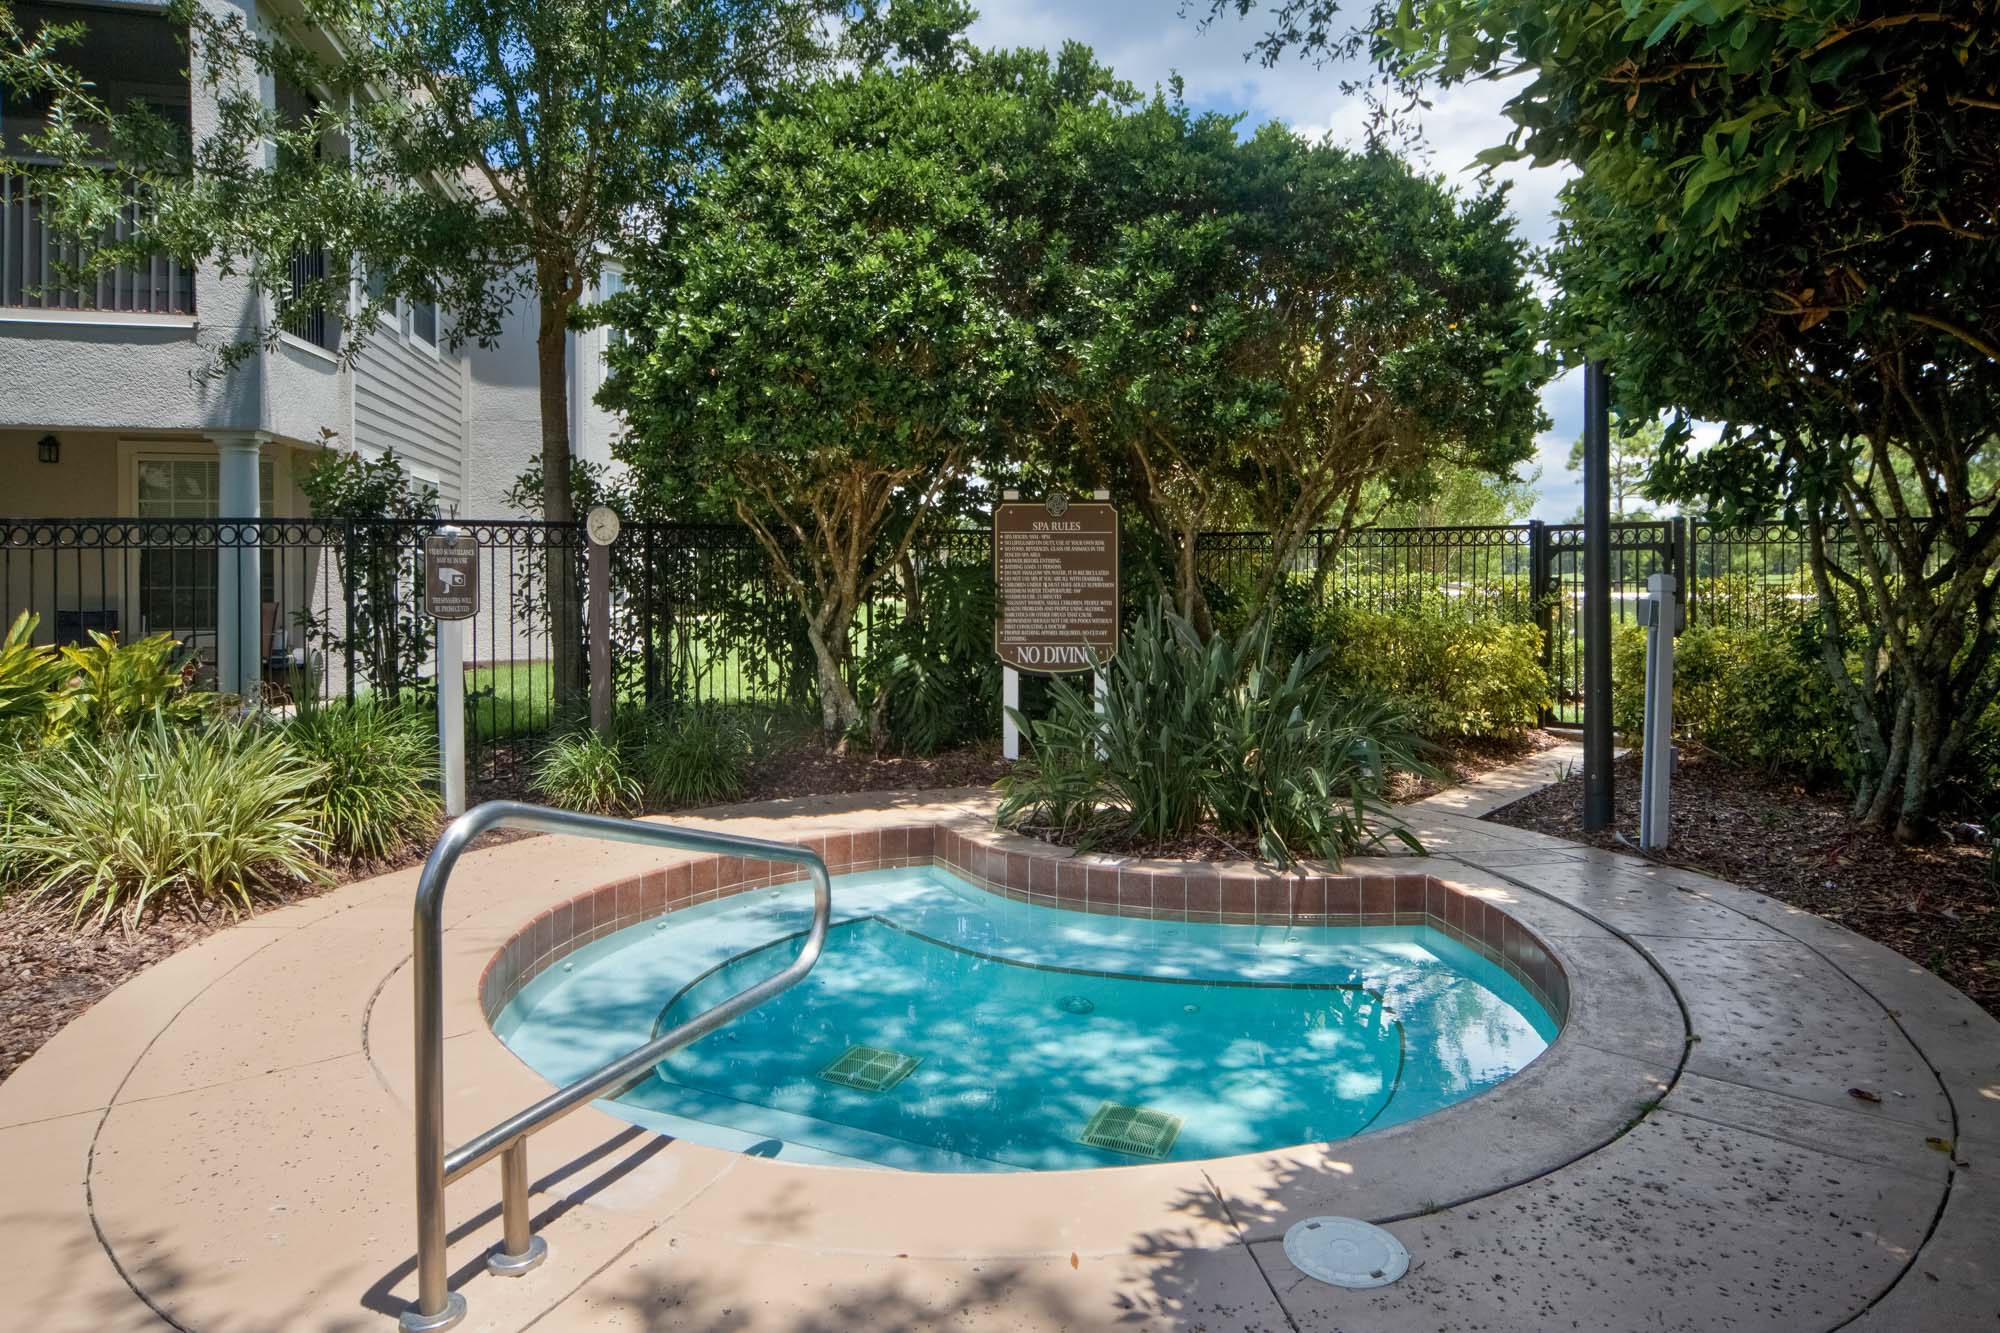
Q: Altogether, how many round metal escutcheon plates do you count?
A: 2